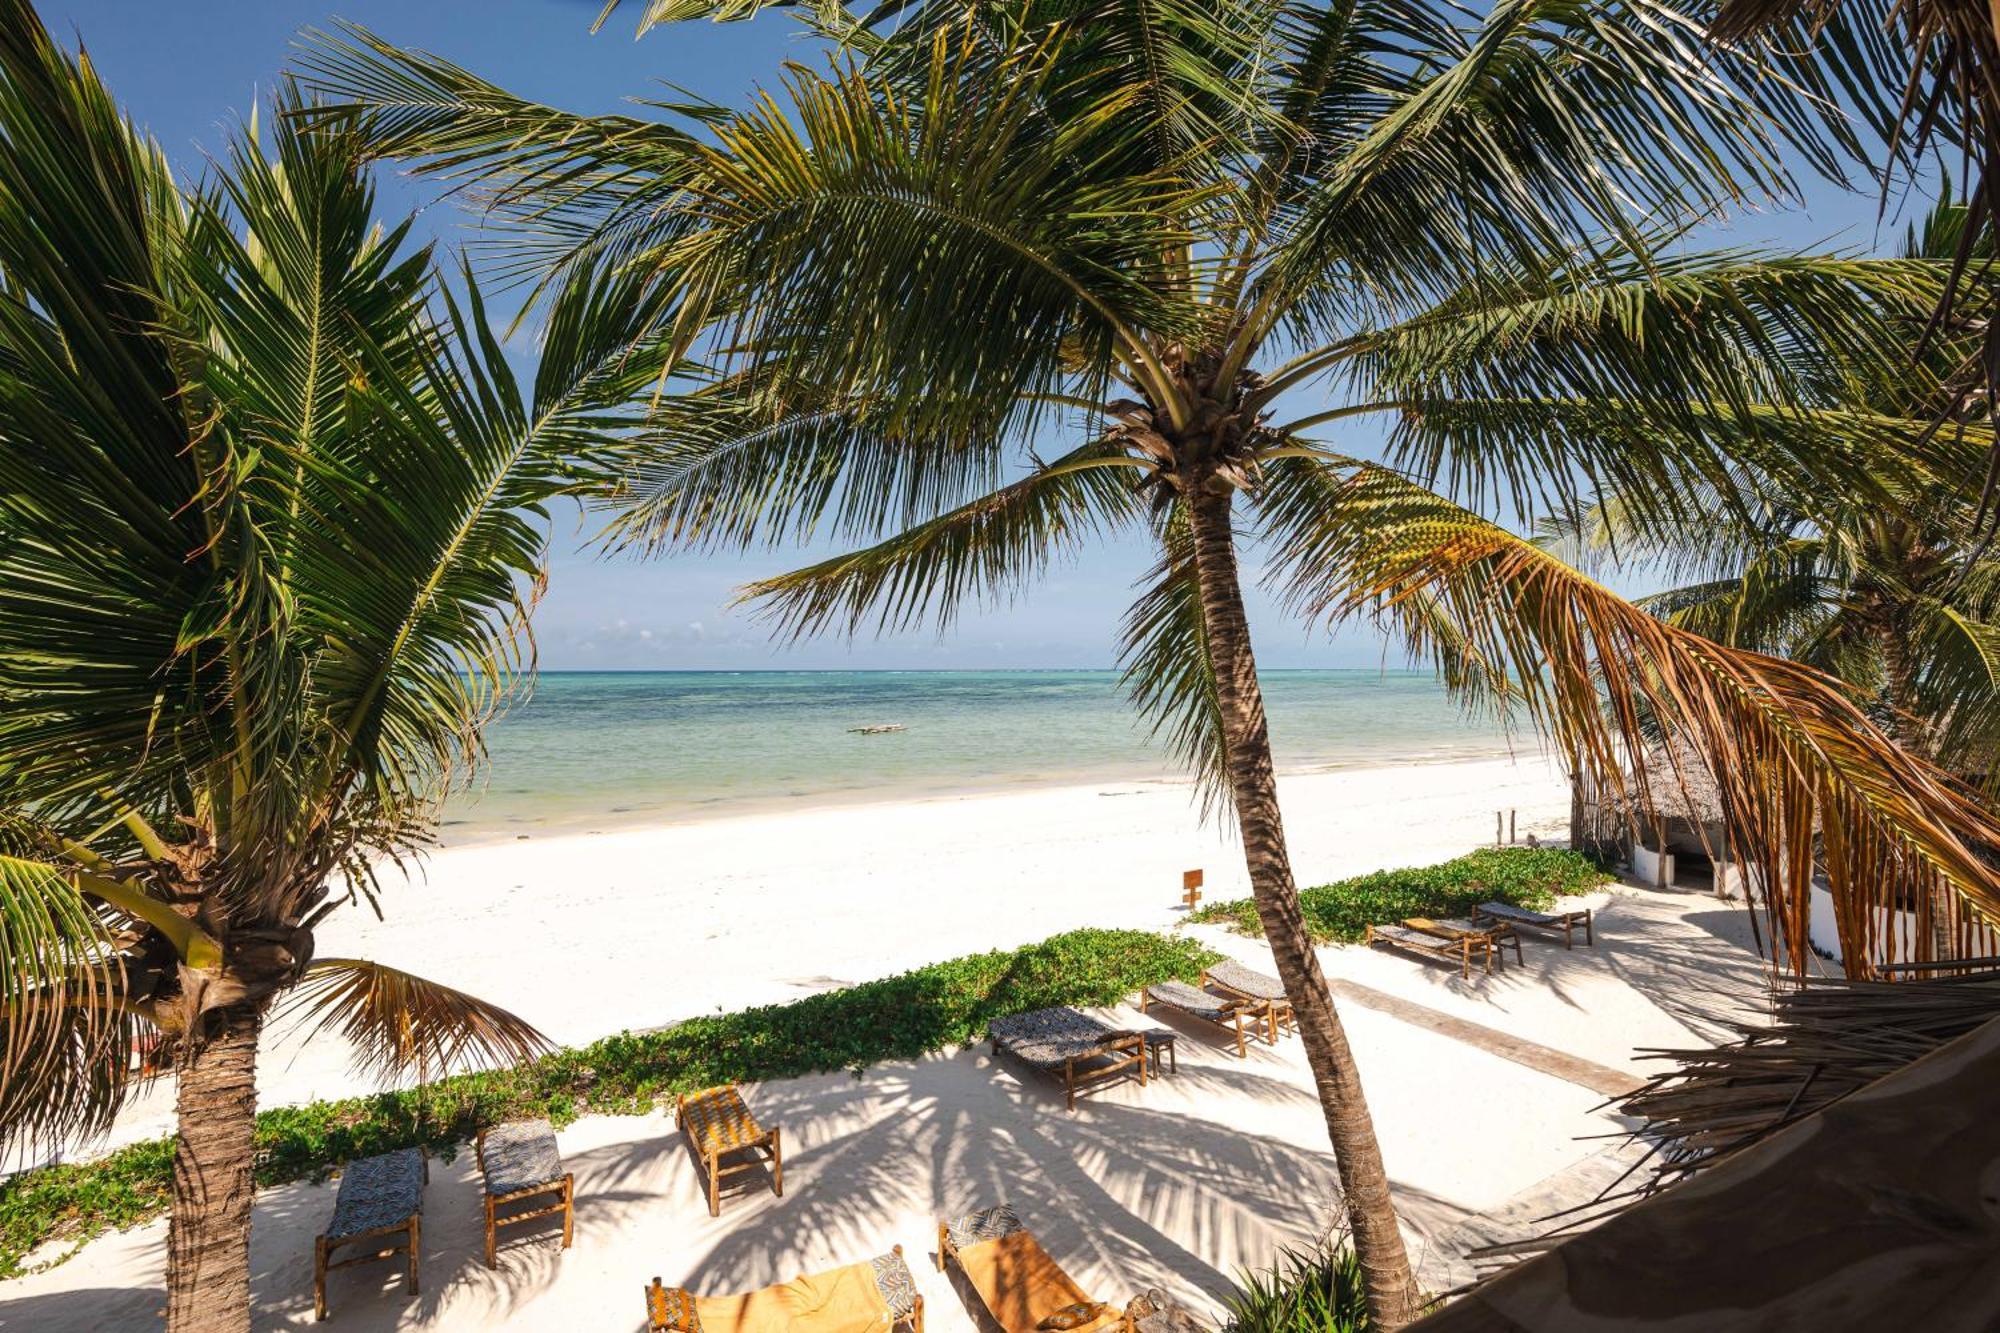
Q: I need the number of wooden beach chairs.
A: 11